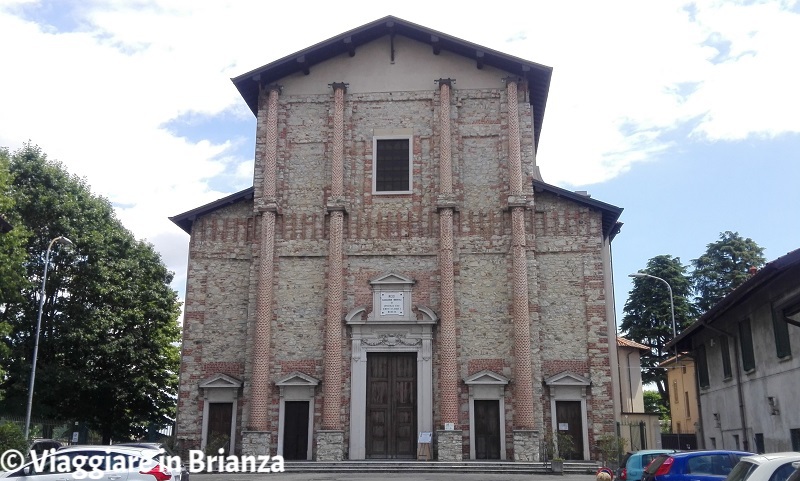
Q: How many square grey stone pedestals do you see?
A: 4